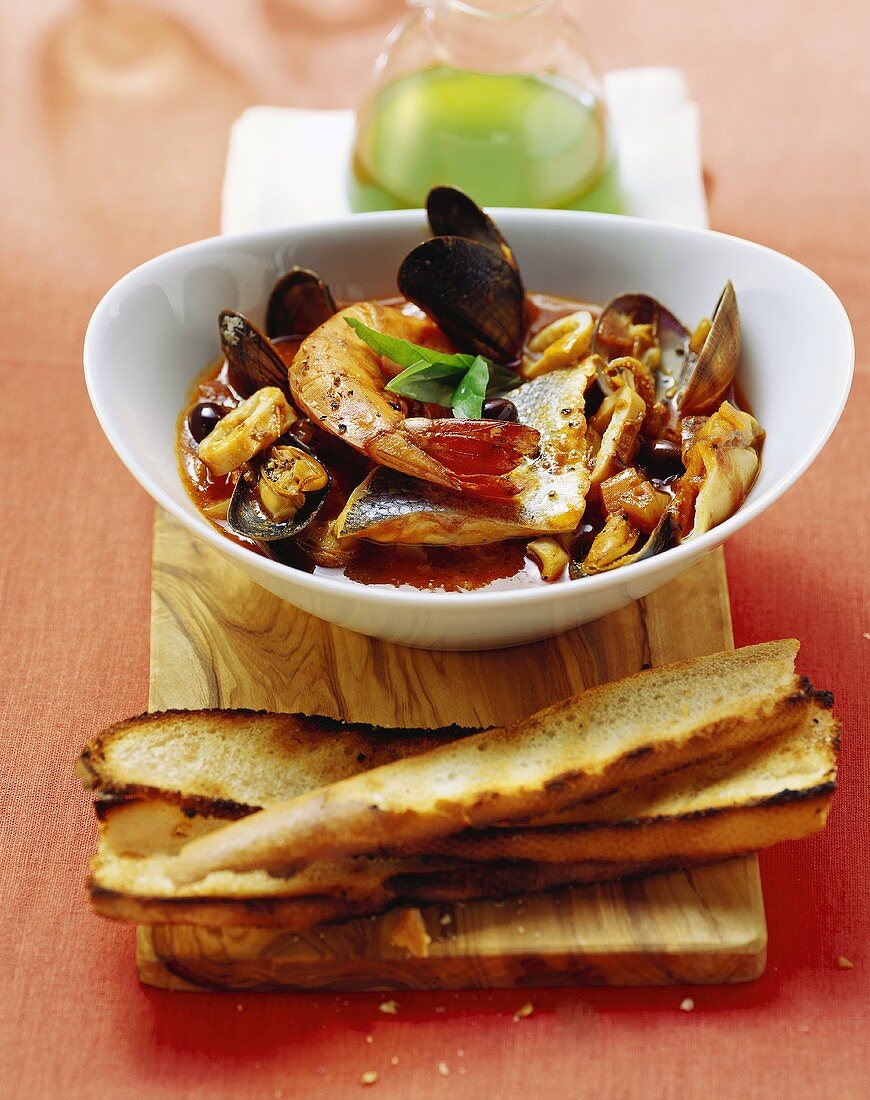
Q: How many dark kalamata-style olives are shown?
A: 3